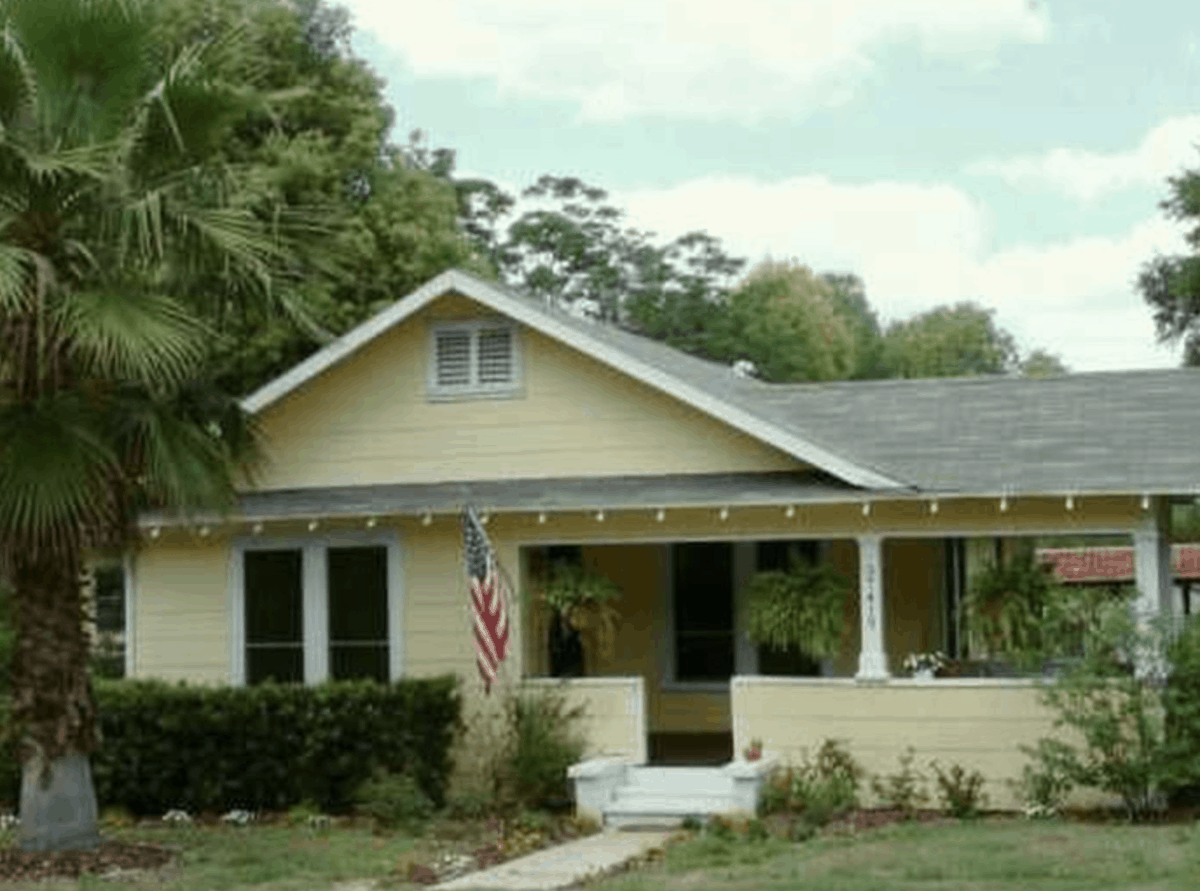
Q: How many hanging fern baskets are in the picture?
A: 3